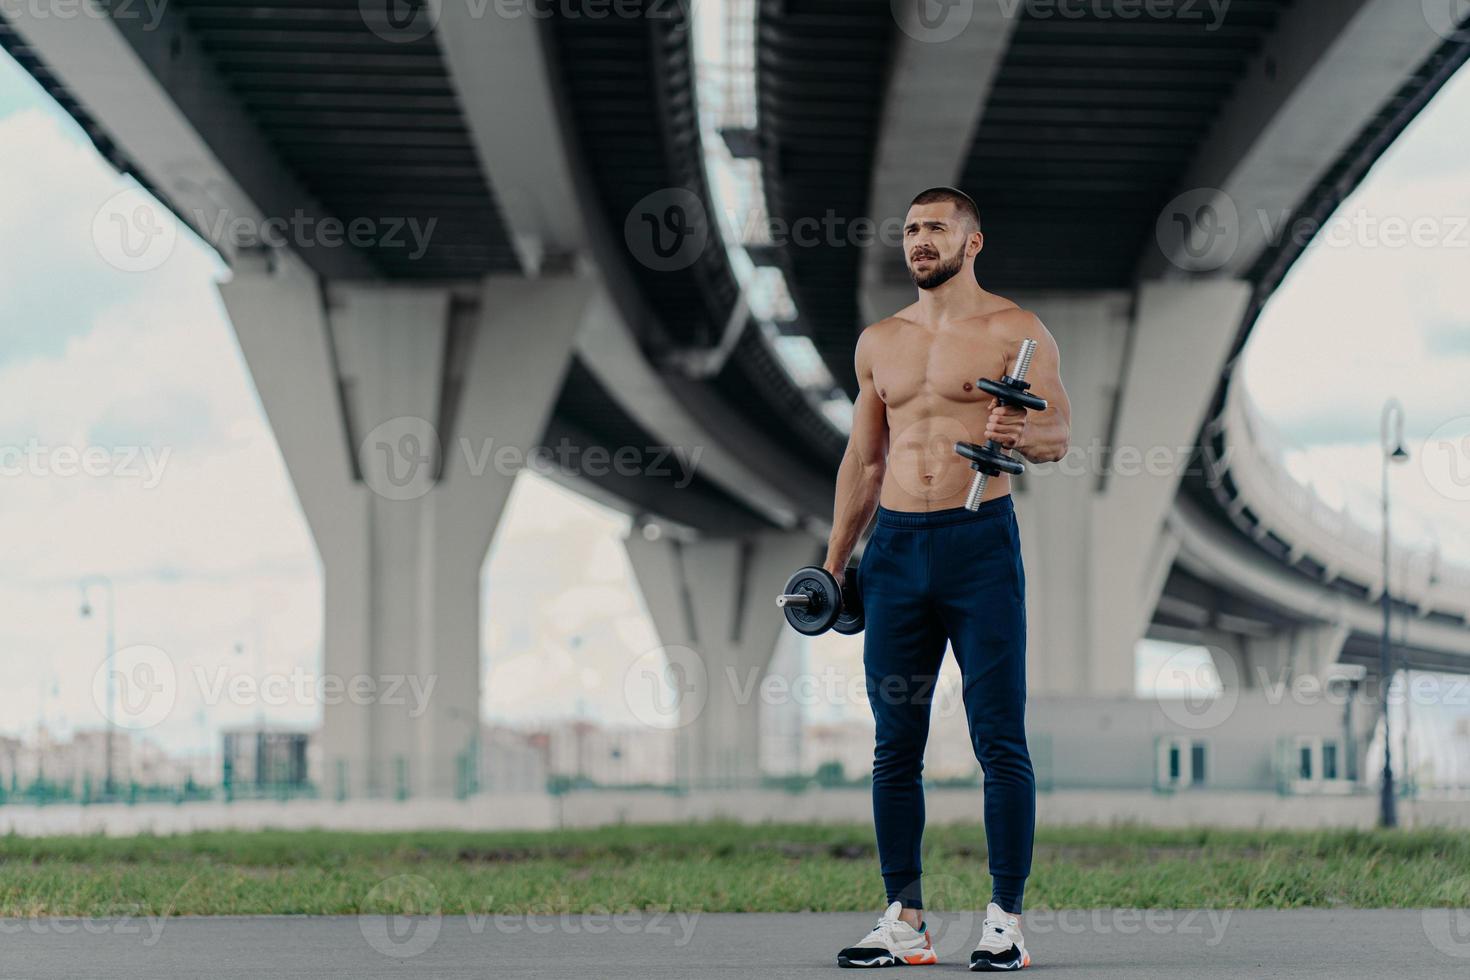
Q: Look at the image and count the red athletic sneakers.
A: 0